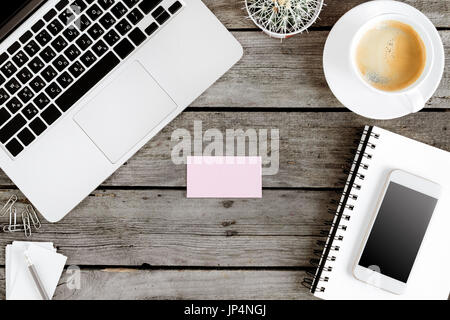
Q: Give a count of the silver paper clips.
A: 5